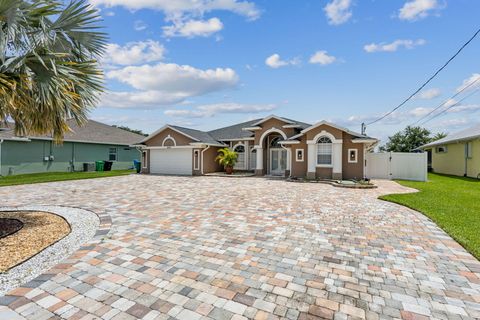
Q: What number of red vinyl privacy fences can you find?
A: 0